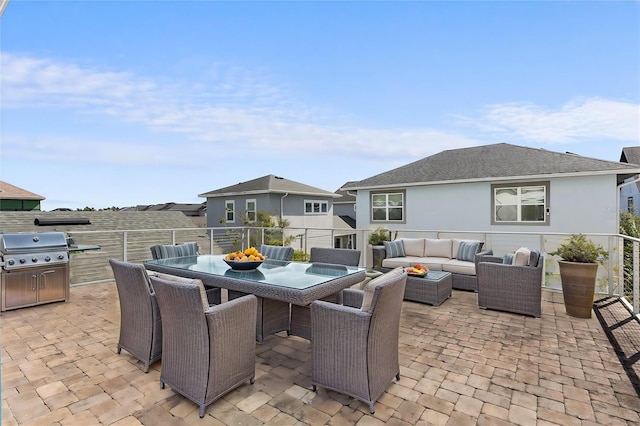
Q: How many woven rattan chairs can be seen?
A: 7